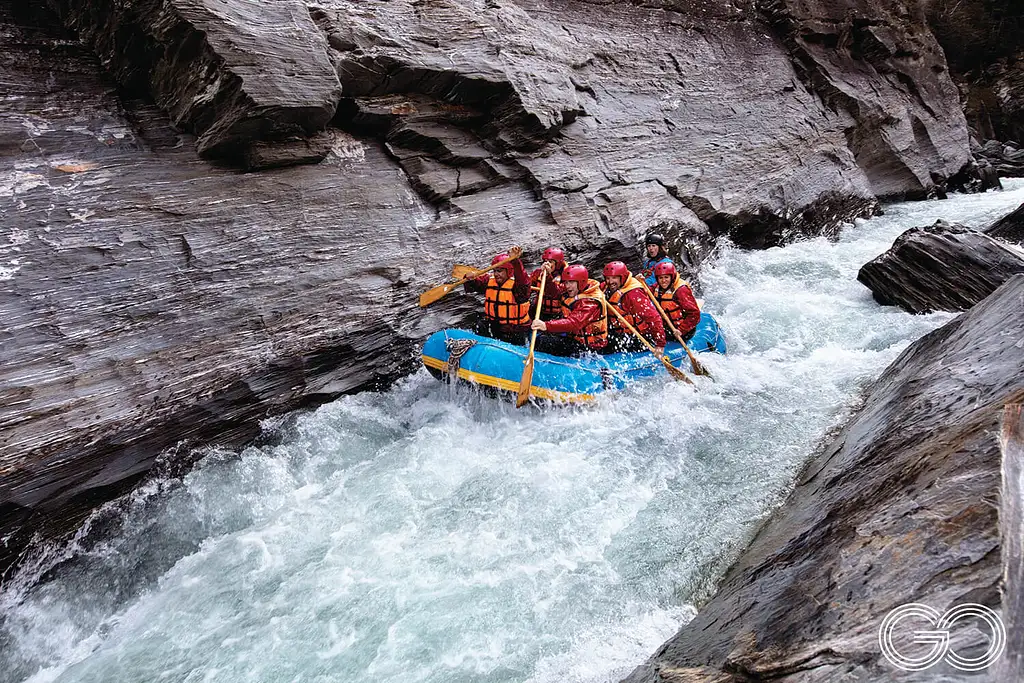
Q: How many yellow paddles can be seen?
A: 5